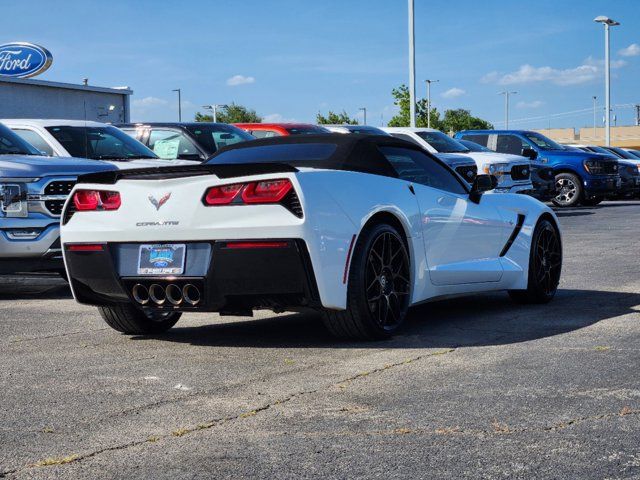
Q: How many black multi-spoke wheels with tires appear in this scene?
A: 2